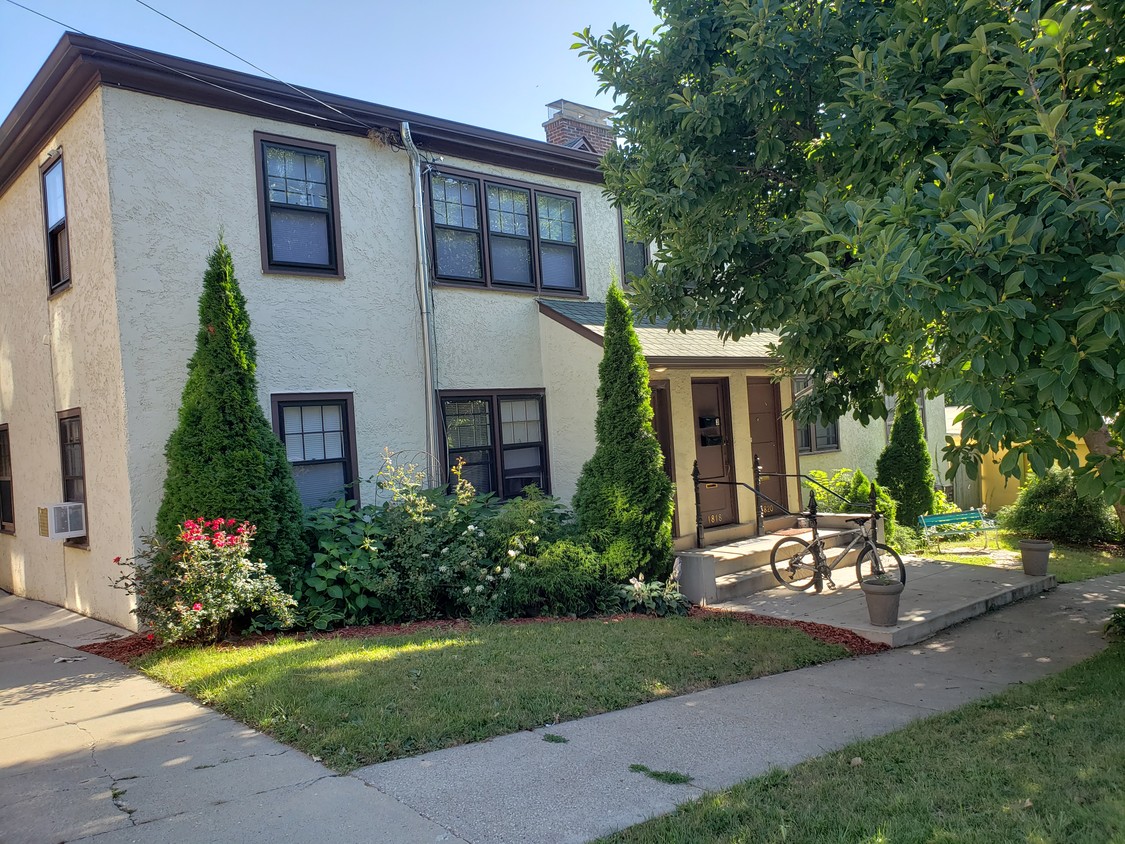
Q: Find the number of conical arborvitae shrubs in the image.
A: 3